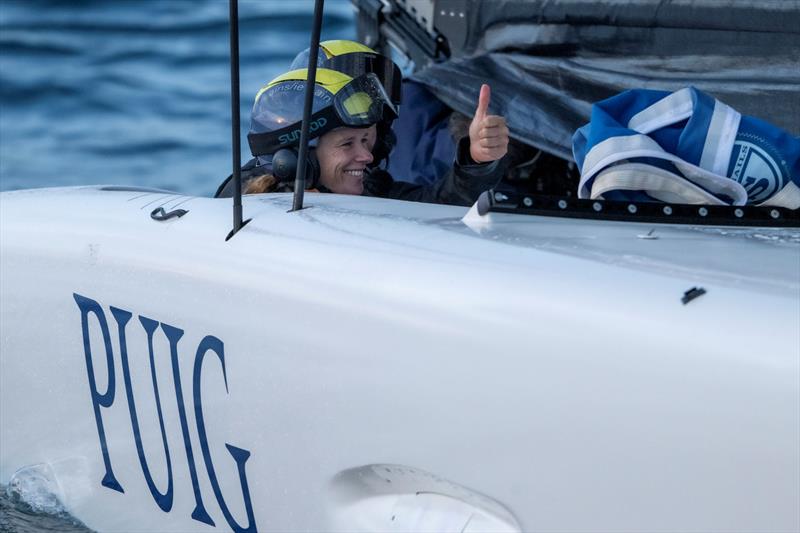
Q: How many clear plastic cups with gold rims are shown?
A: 0